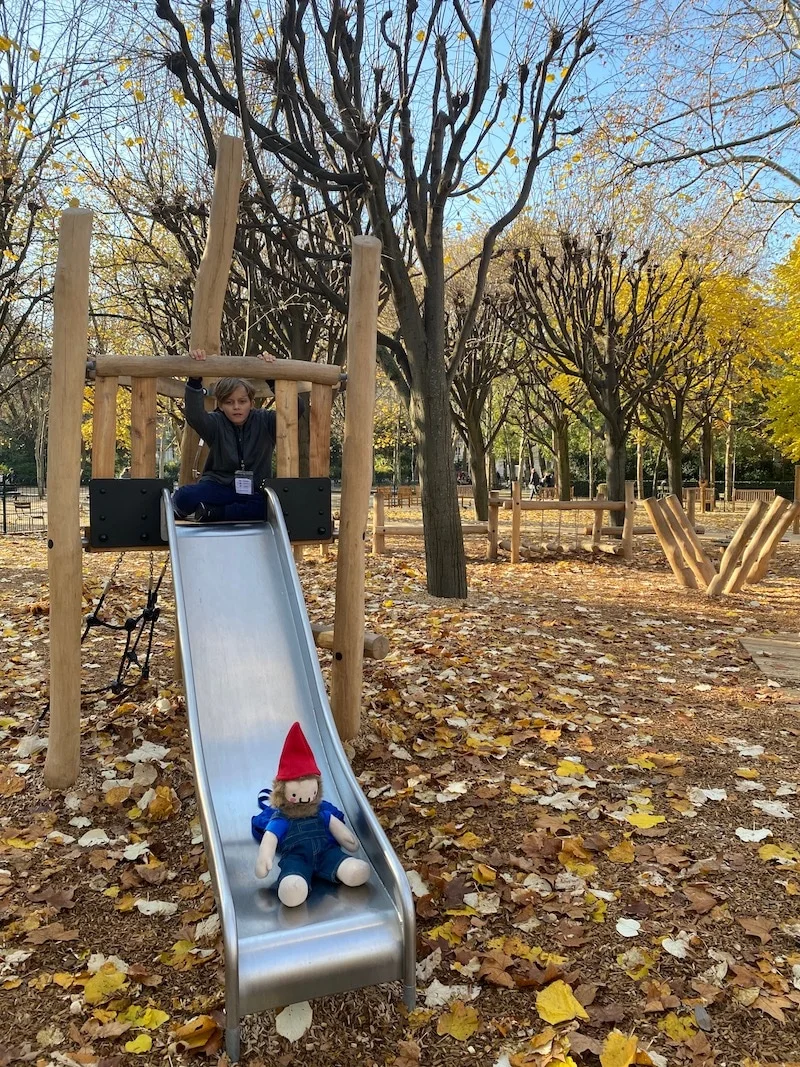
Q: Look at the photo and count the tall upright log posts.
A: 3